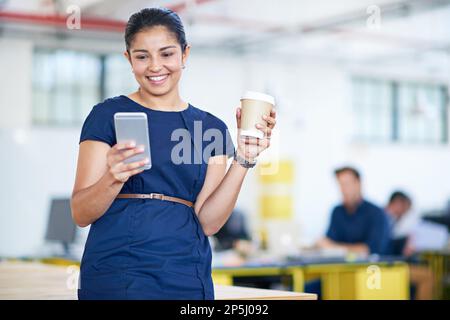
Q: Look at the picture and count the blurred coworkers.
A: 2